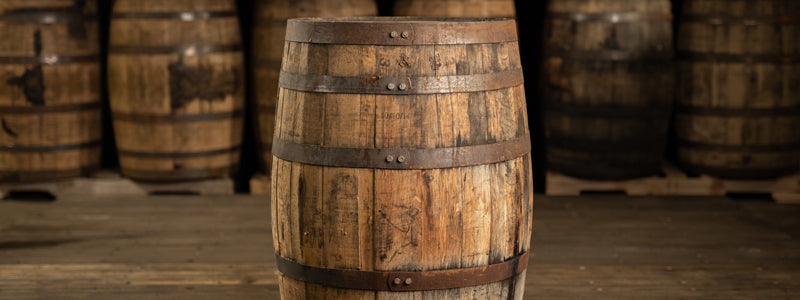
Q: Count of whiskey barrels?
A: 7